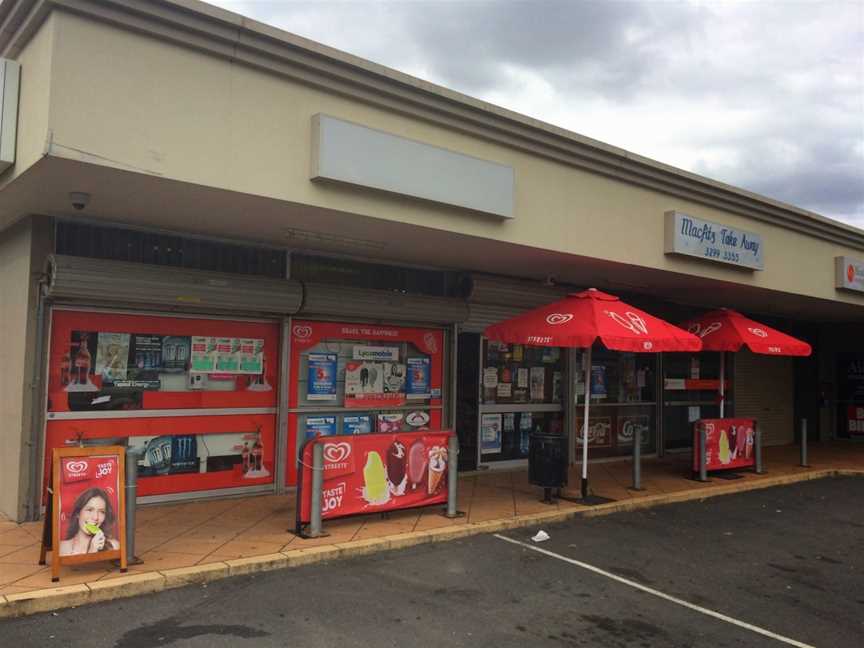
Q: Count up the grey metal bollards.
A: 7